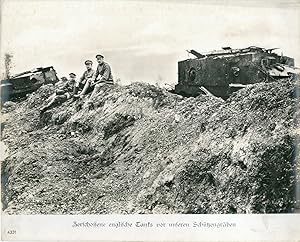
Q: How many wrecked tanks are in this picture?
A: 2